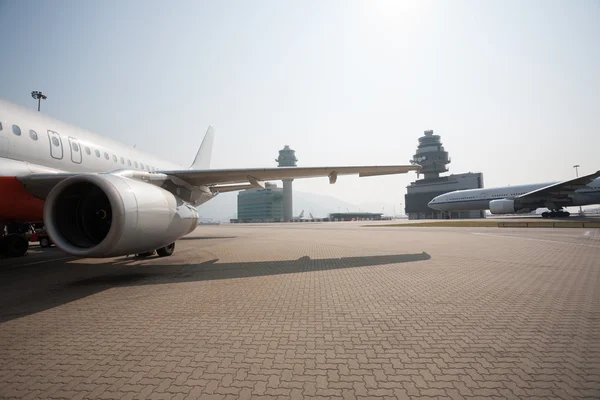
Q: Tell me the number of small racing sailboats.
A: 0